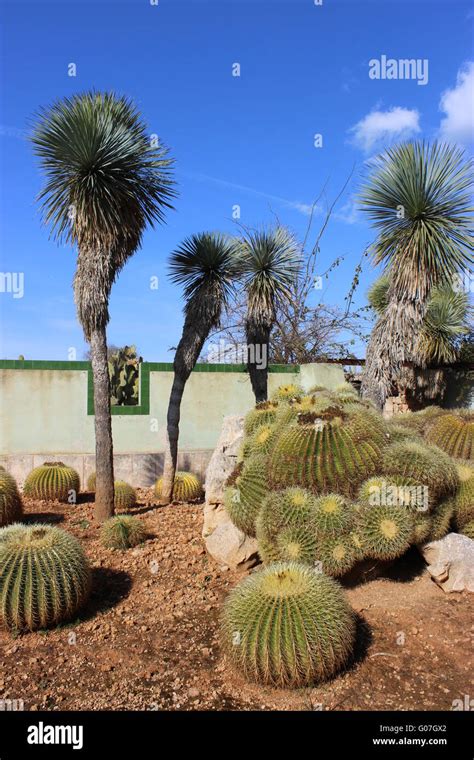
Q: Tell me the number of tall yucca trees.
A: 4